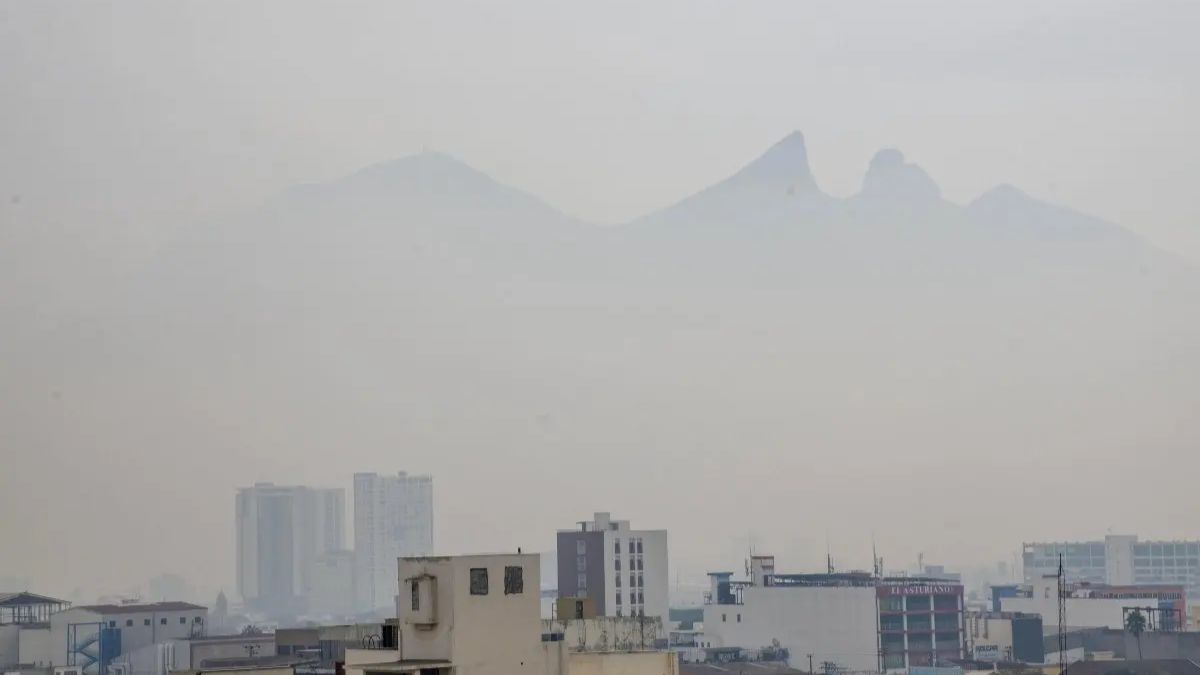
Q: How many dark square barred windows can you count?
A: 2